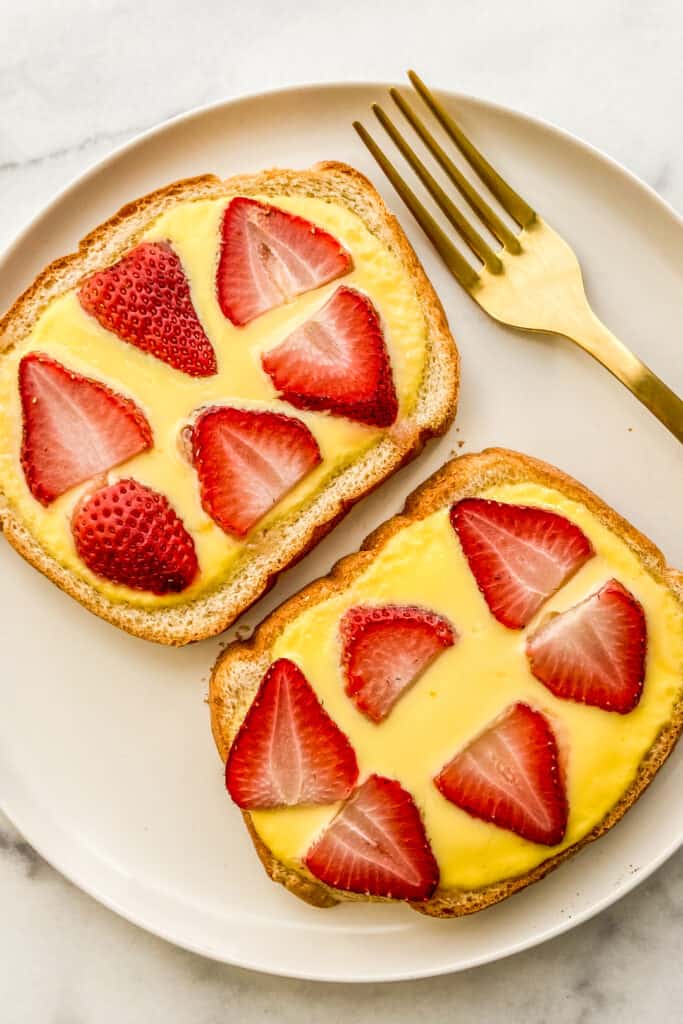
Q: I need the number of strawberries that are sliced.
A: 12